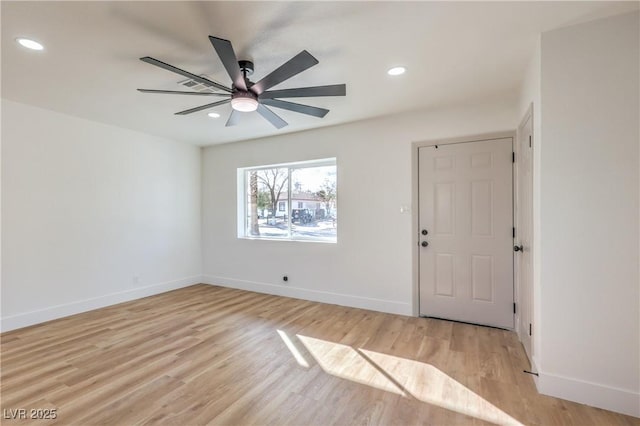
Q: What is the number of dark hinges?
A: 5